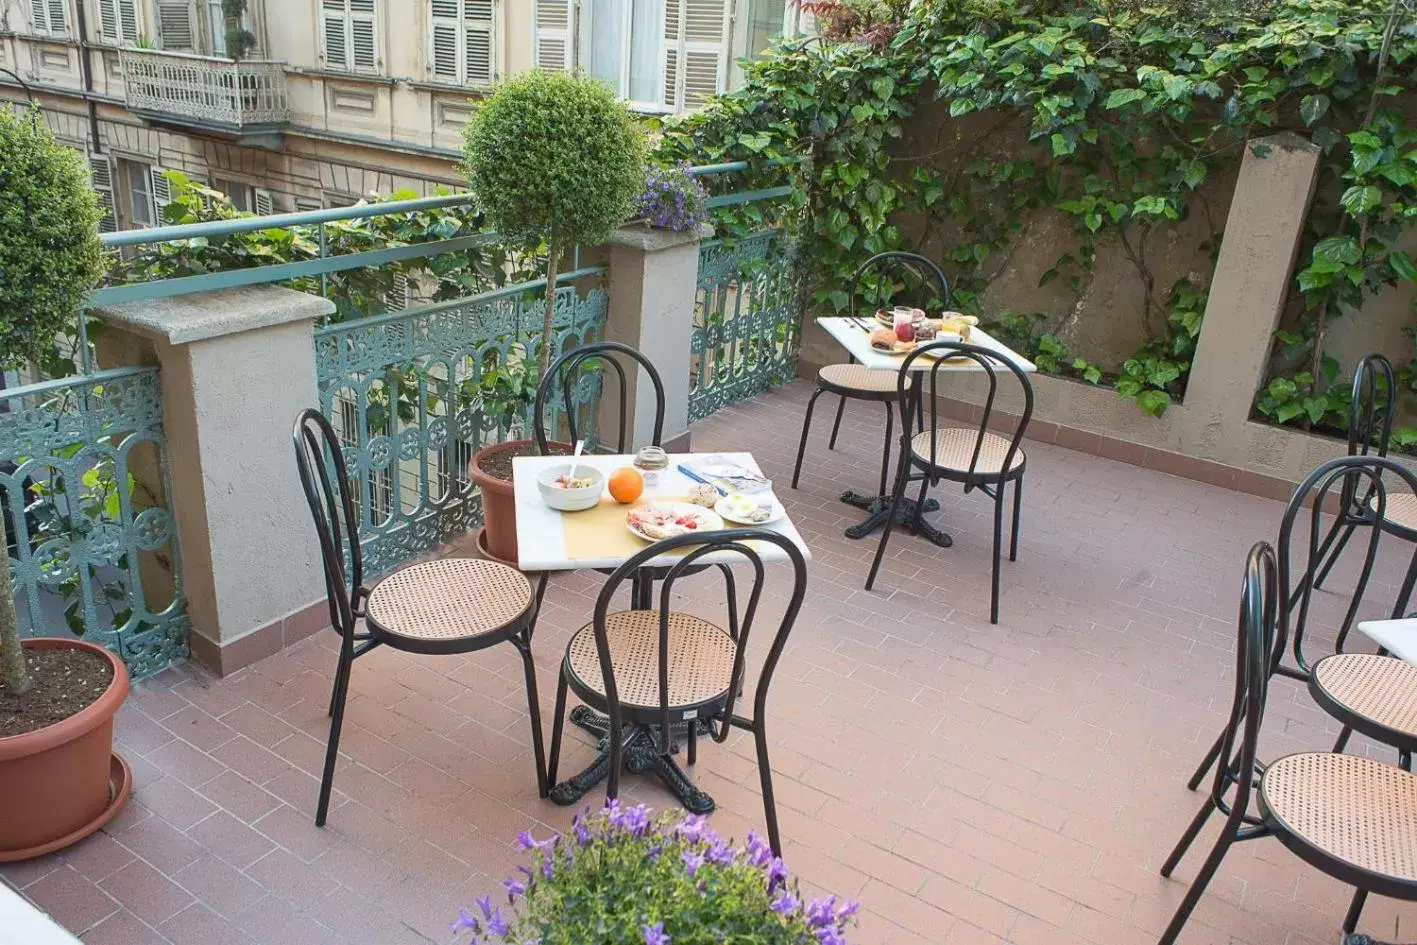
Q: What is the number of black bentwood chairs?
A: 8